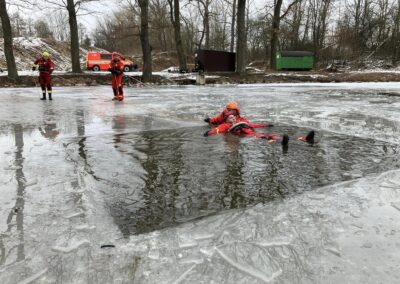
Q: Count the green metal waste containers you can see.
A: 1